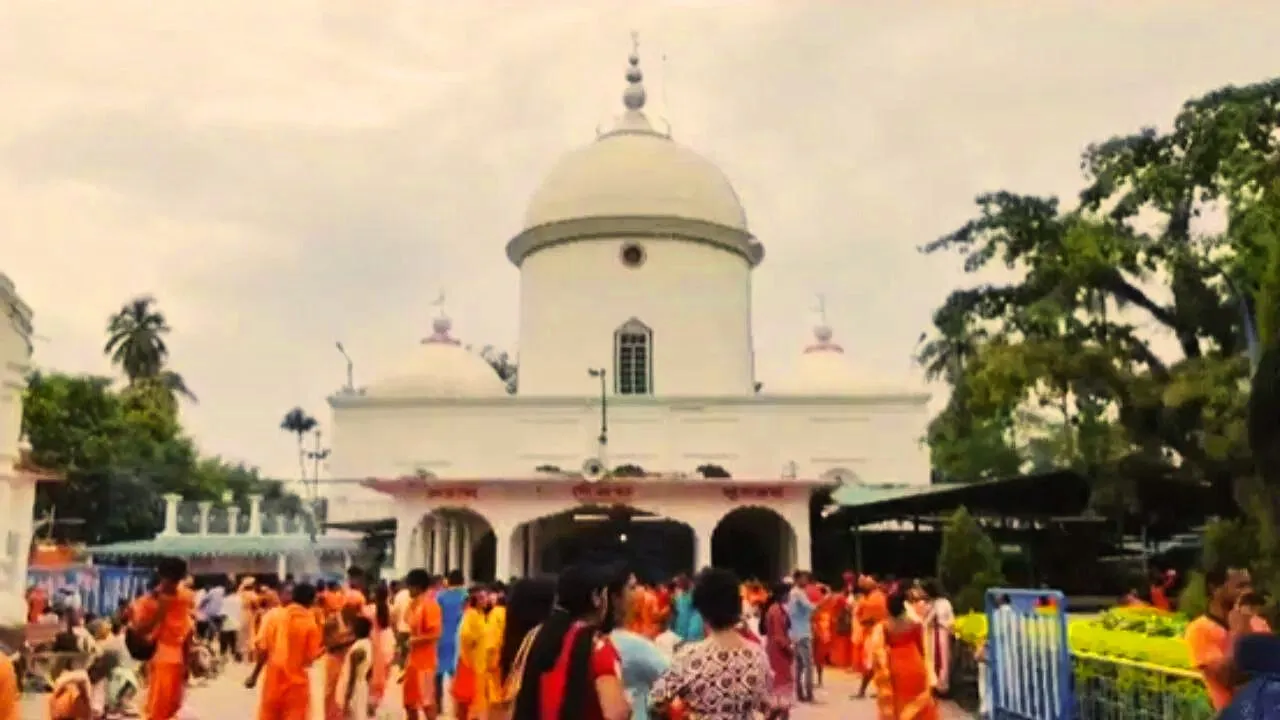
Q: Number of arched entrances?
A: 3